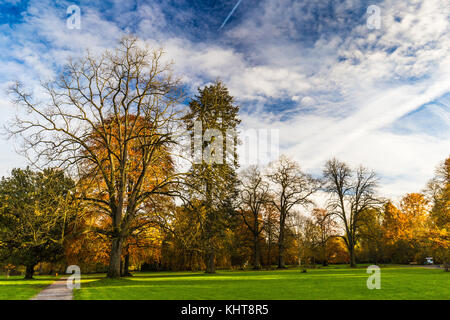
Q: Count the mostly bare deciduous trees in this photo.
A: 4